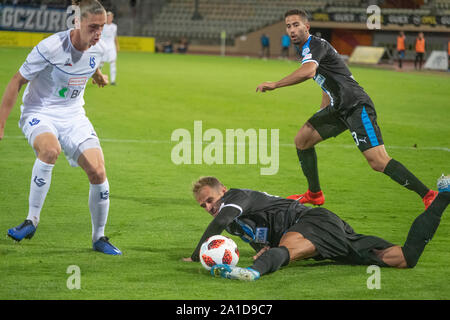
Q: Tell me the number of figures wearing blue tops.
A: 2